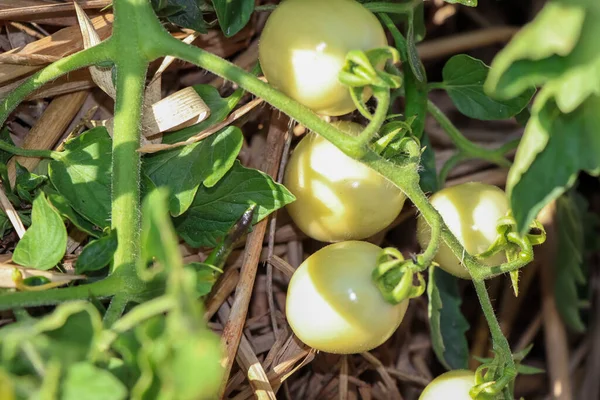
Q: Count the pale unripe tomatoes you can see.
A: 5